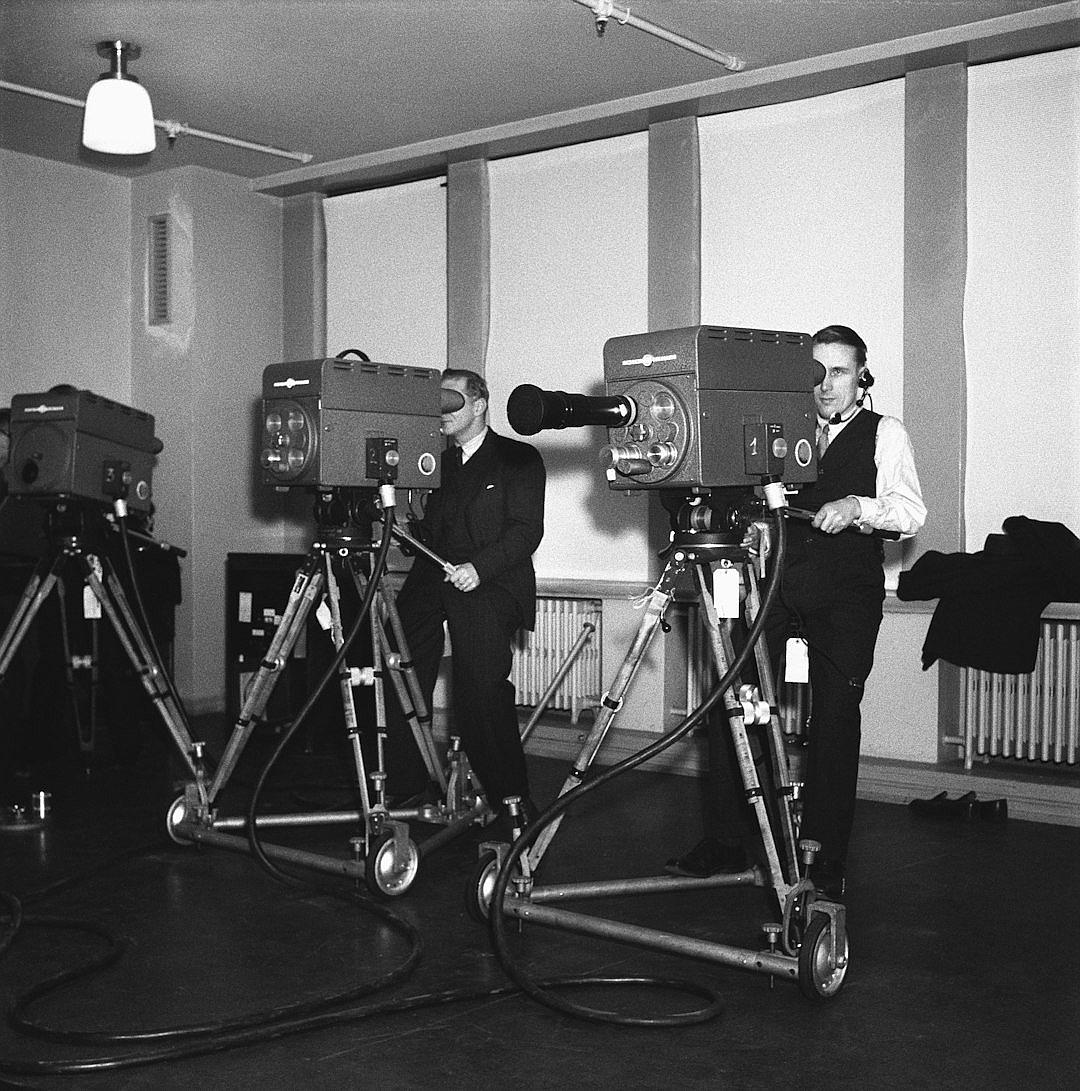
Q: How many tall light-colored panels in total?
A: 4